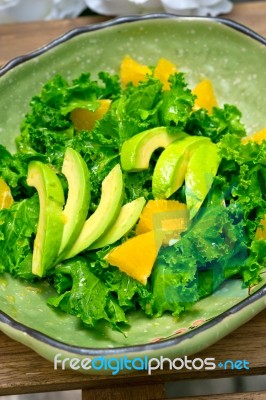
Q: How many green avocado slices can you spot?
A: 7